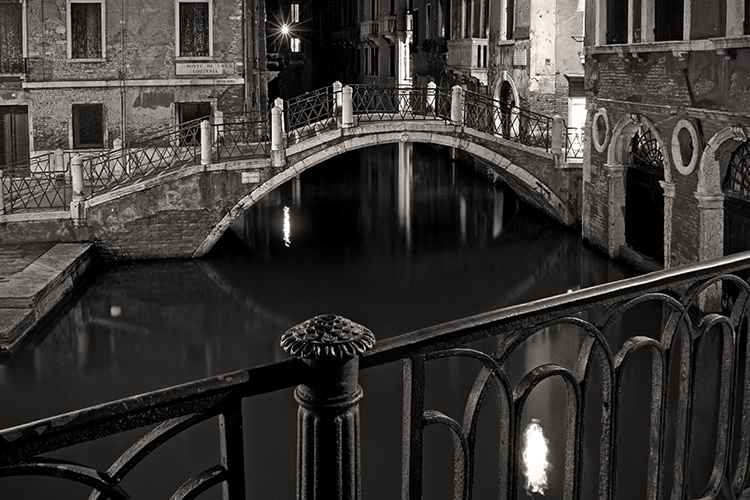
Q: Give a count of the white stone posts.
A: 13